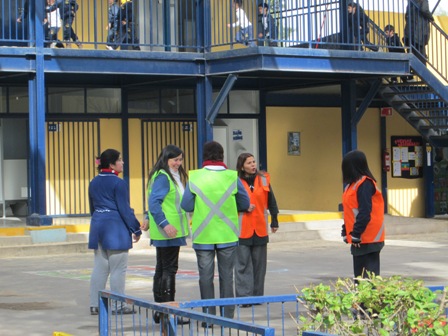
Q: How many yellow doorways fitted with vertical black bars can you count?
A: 2